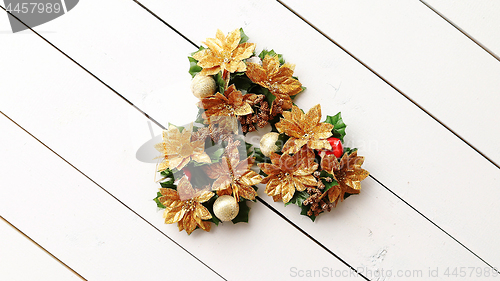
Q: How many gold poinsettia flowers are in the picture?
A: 9